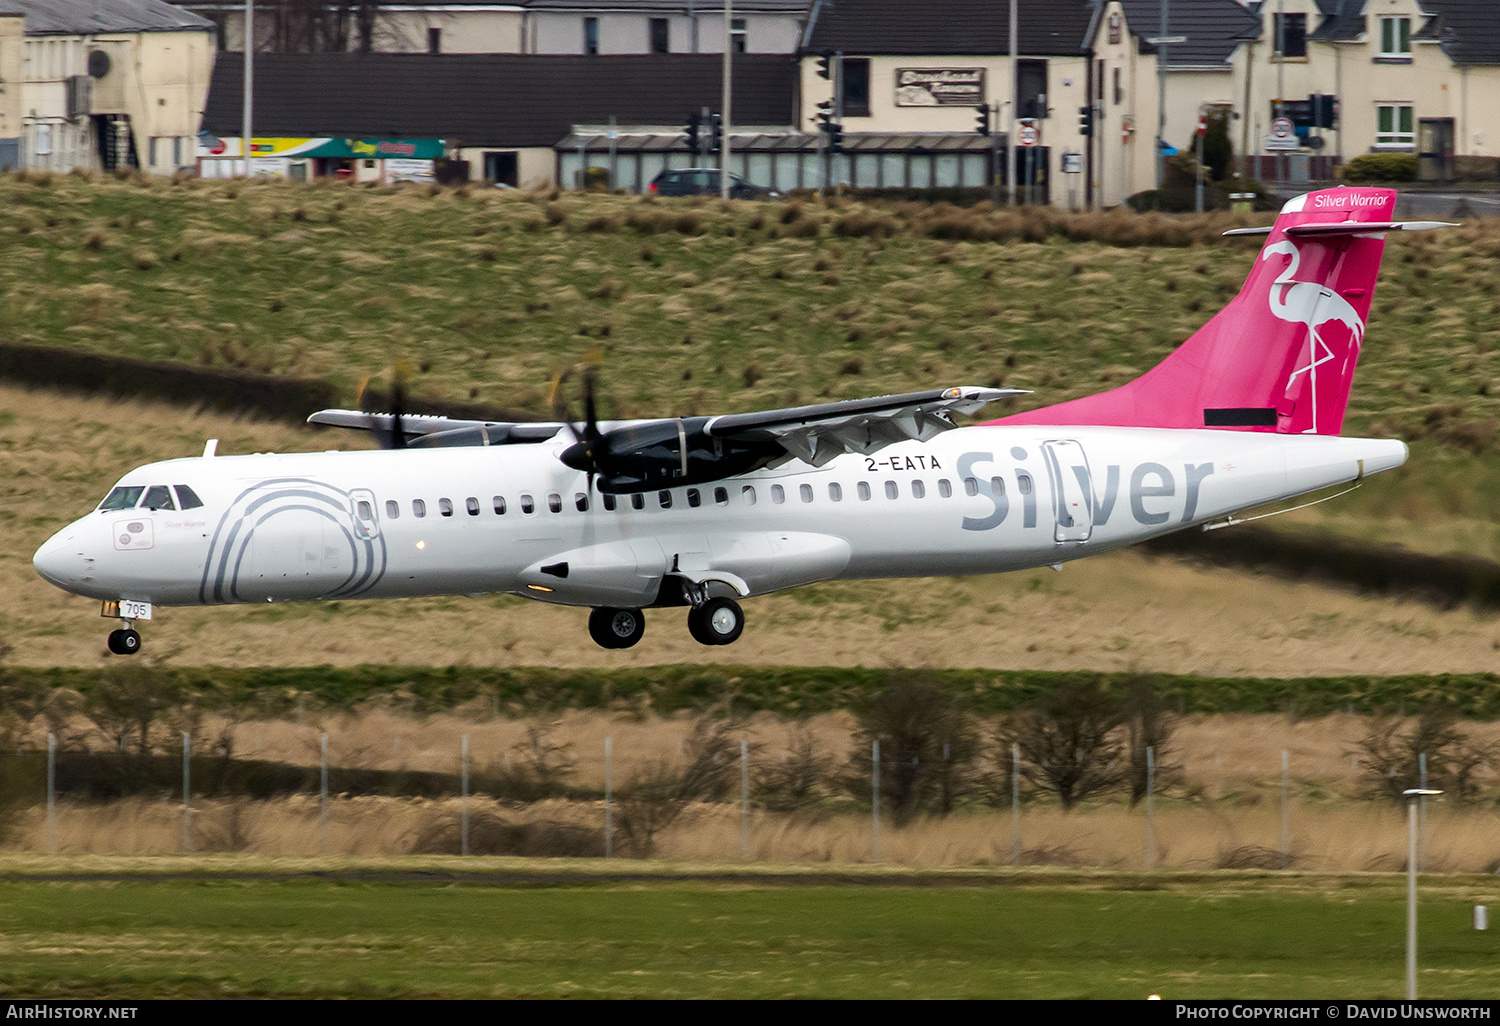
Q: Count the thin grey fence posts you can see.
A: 11